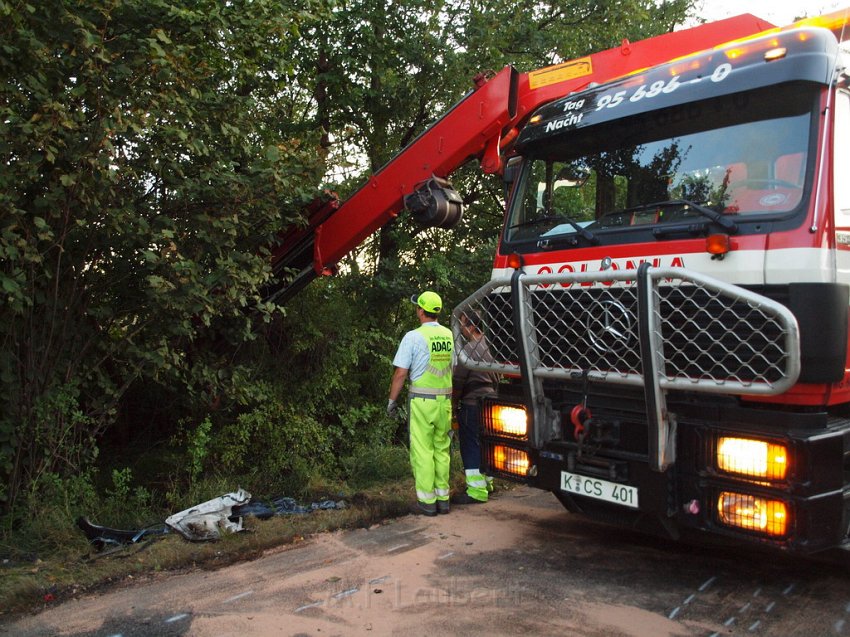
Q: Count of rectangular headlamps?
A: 4